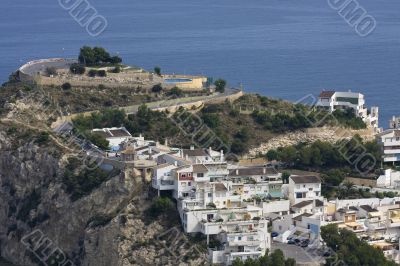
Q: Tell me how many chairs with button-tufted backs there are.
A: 0